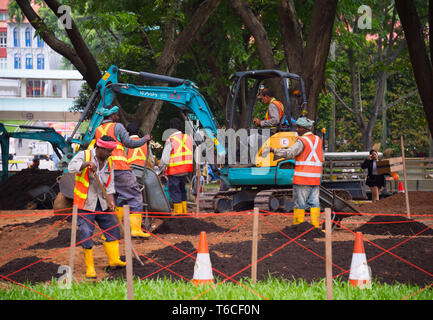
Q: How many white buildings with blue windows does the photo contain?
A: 1